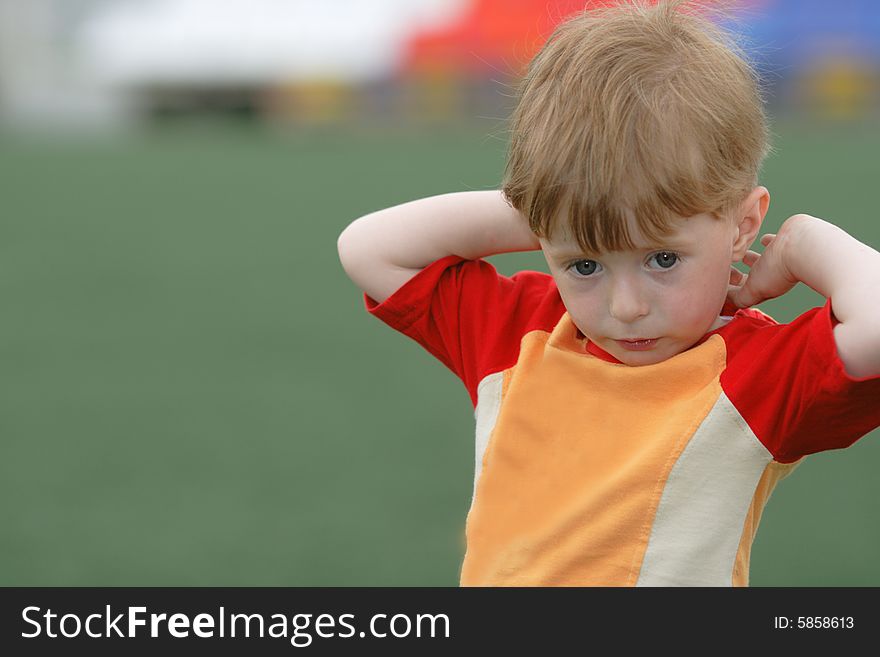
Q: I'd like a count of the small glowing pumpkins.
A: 0